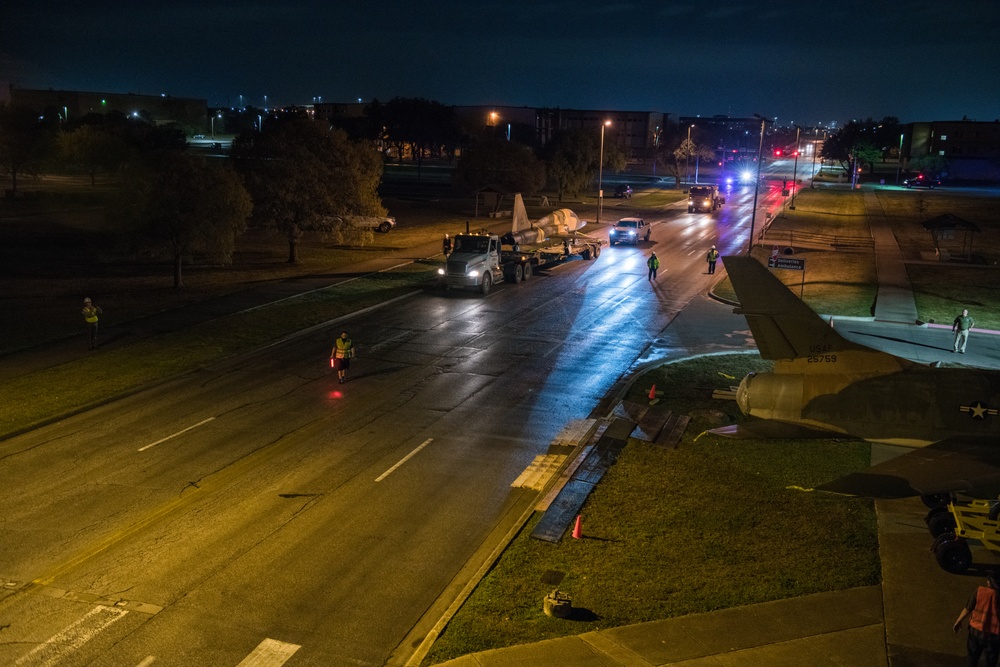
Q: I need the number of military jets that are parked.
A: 1